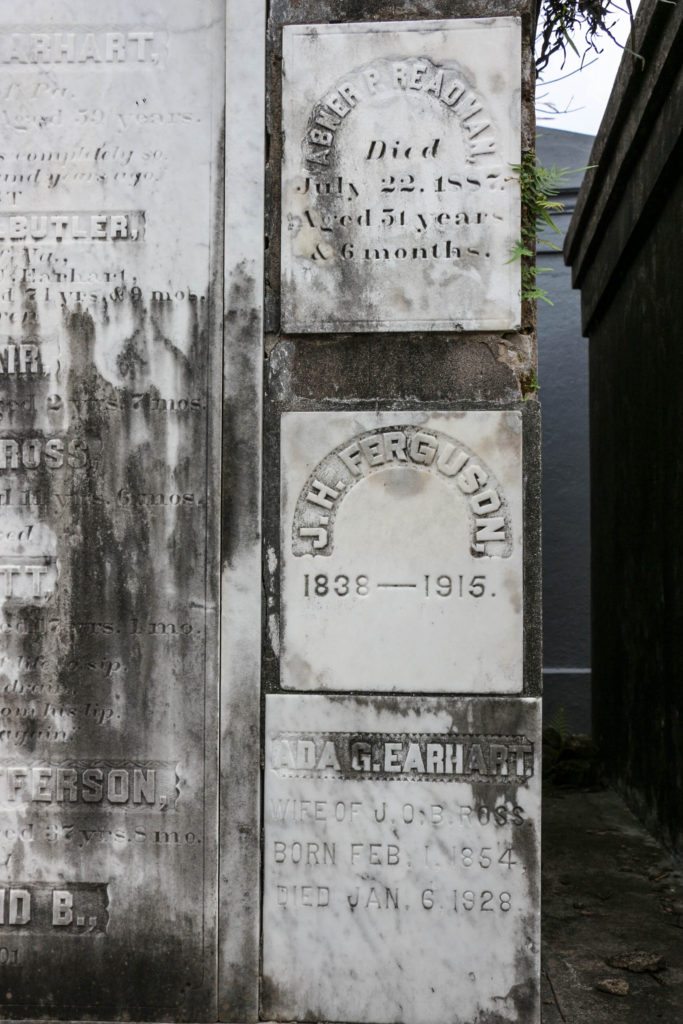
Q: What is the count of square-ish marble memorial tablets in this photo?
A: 3